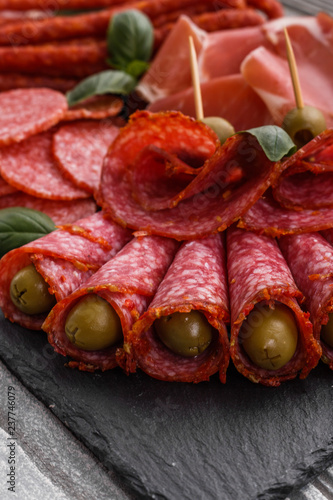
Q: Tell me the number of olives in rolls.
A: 5